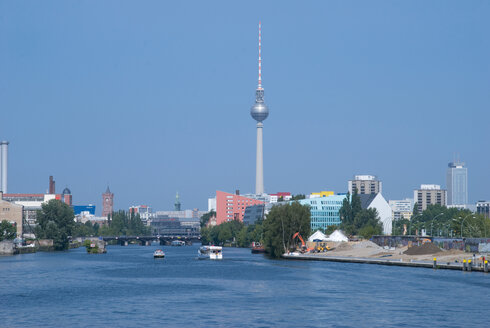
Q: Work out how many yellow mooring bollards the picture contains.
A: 4